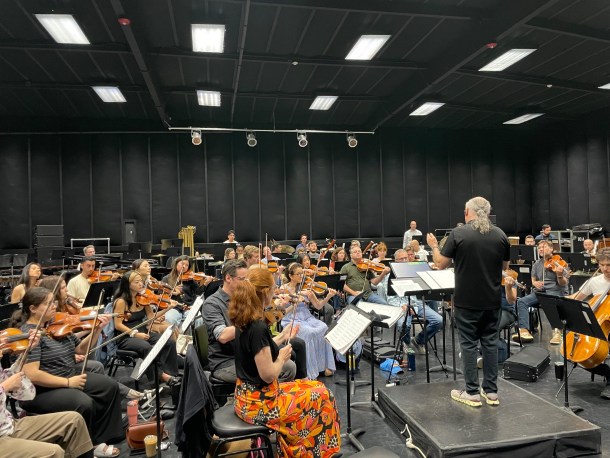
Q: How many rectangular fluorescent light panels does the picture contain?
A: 10